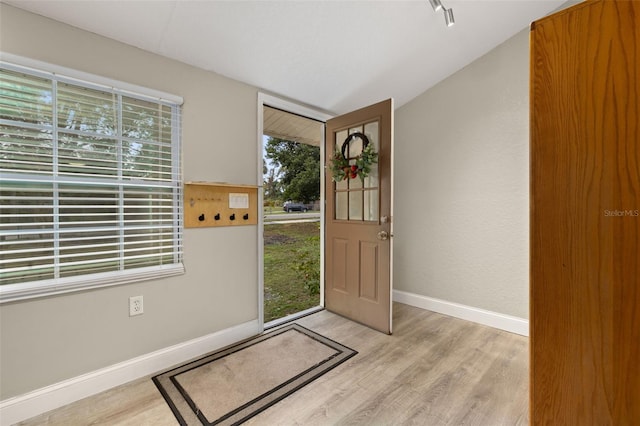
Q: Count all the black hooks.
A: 4